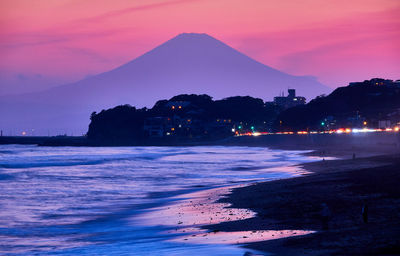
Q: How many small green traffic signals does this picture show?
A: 3